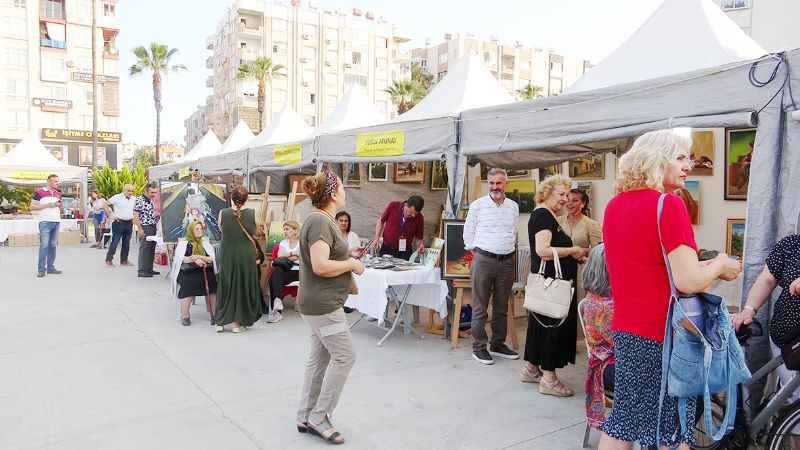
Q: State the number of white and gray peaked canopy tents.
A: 7